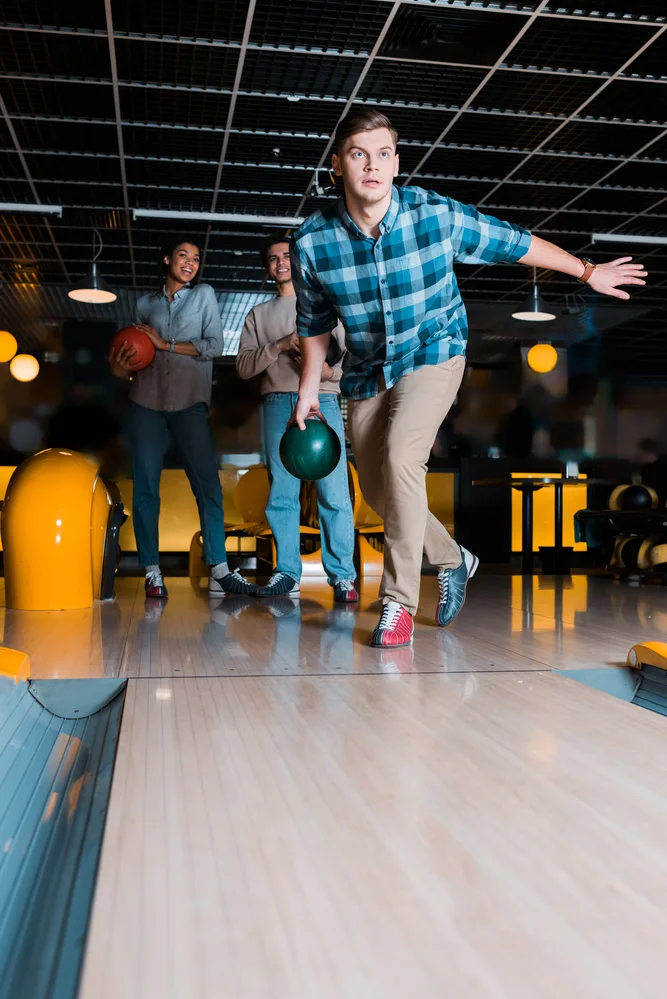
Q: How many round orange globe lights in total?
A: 3